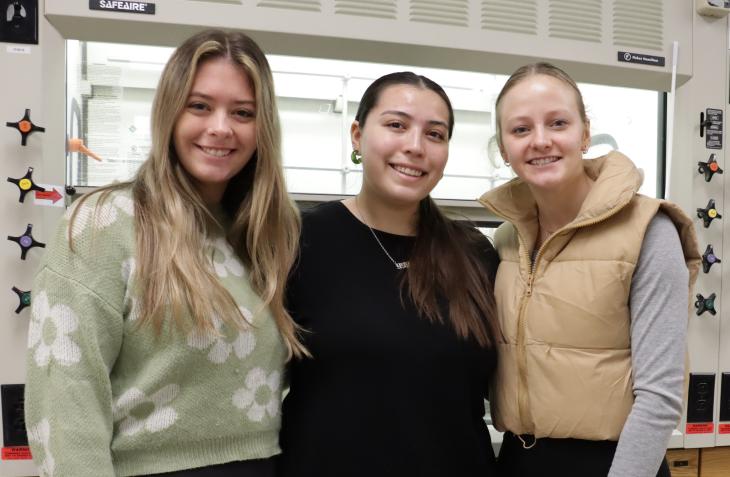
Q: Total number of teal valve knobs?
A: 2